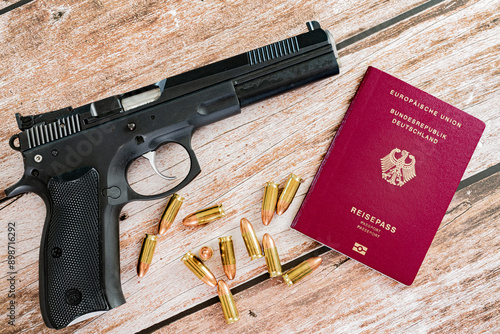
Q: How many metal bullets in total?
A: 12